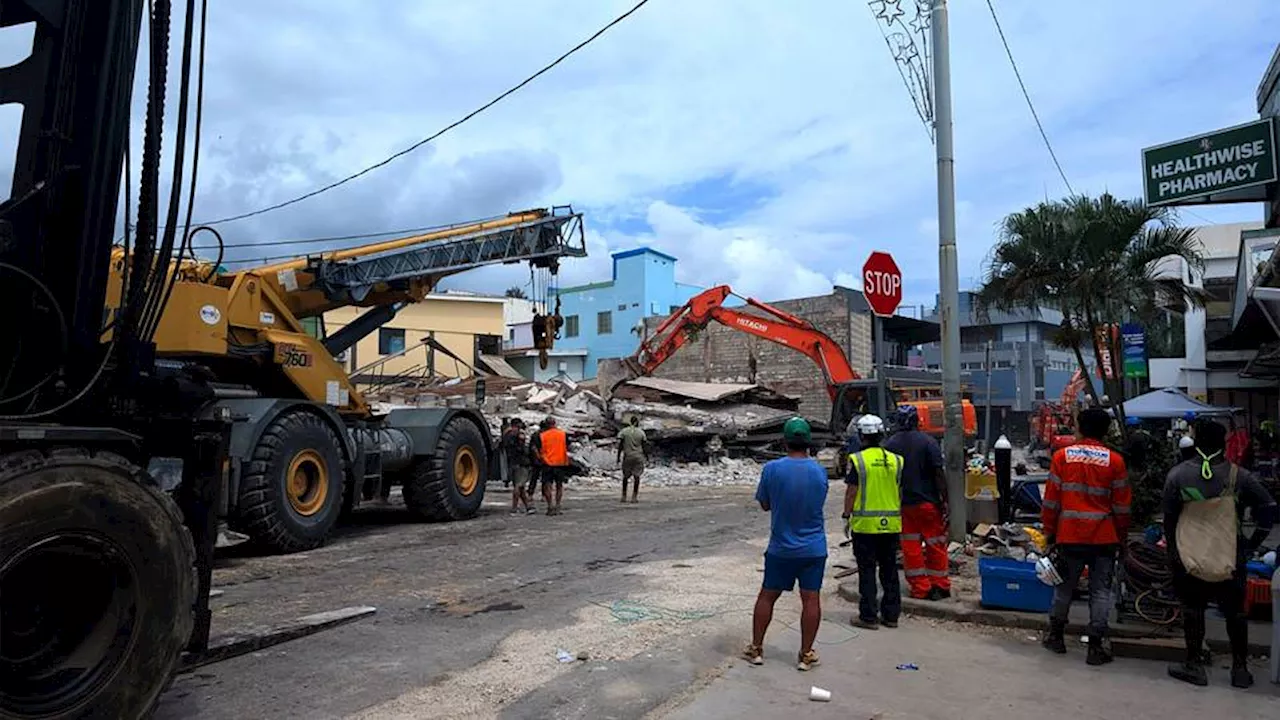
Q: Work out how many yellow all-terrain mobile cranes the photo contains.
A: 1